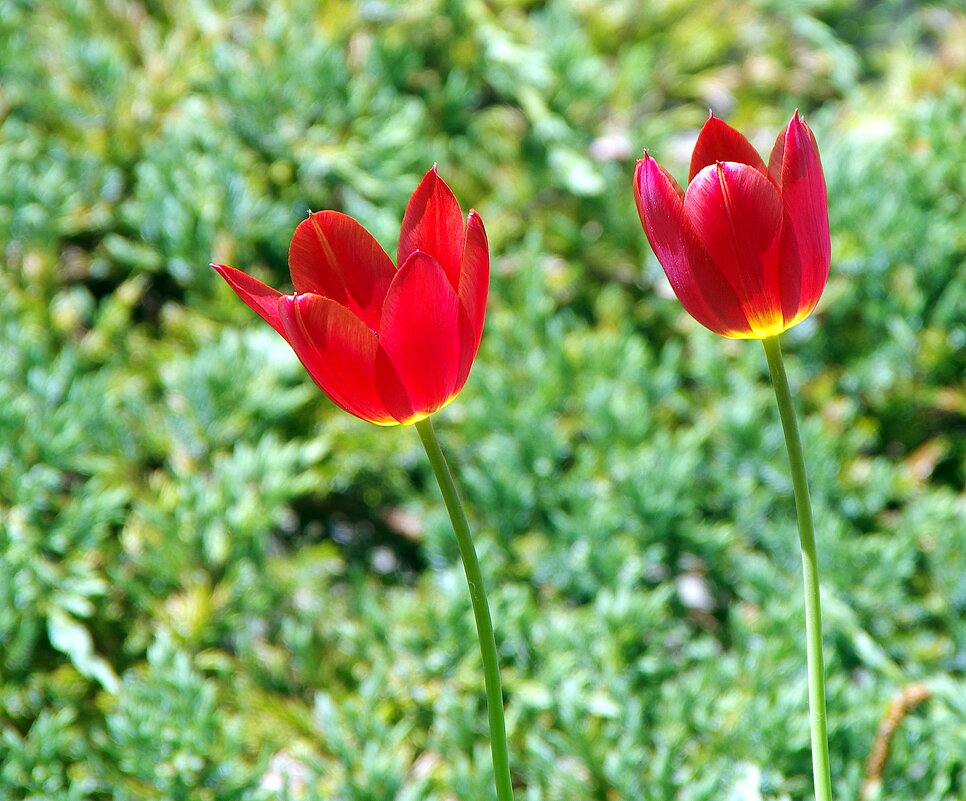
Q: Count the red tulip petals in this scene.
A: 12